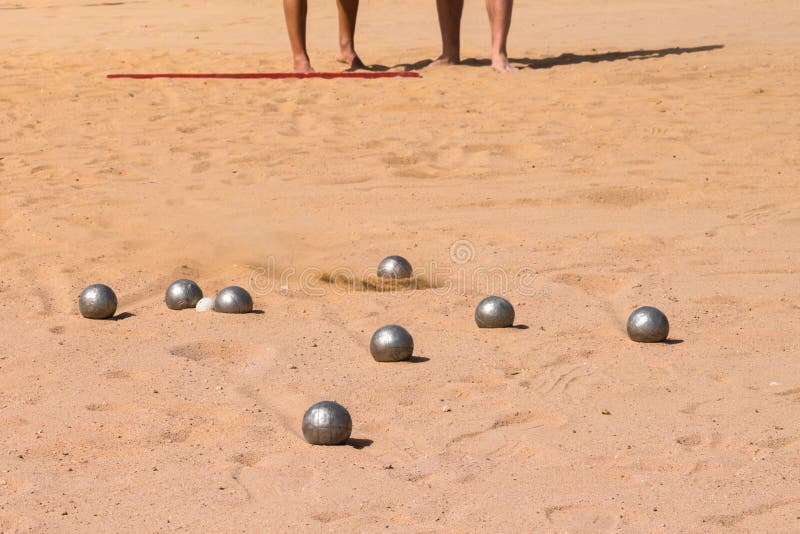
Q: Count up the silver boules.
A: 8